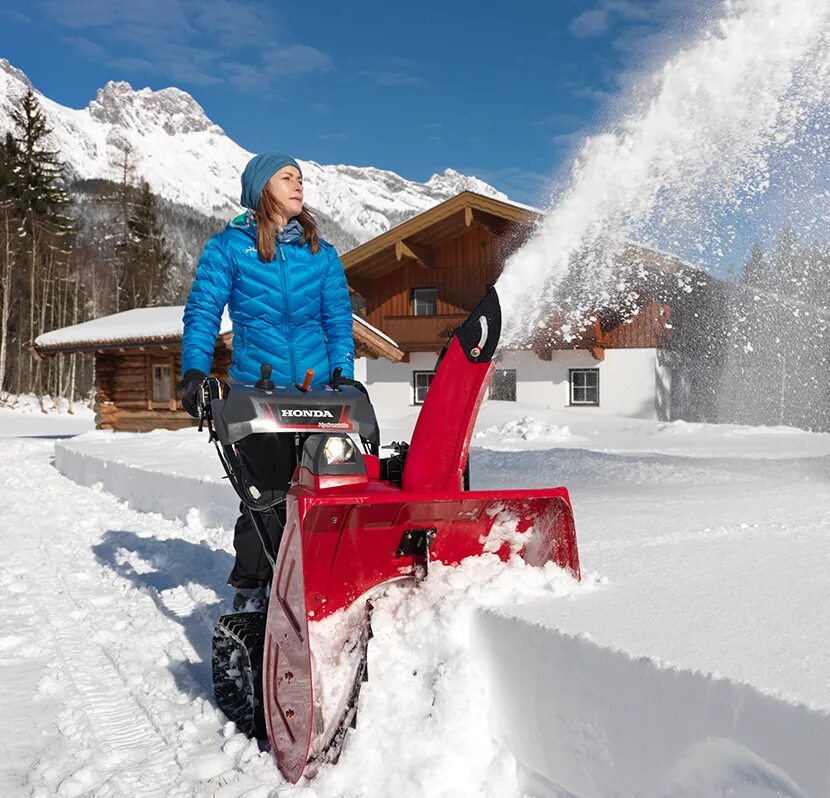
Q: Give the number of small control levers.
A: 3